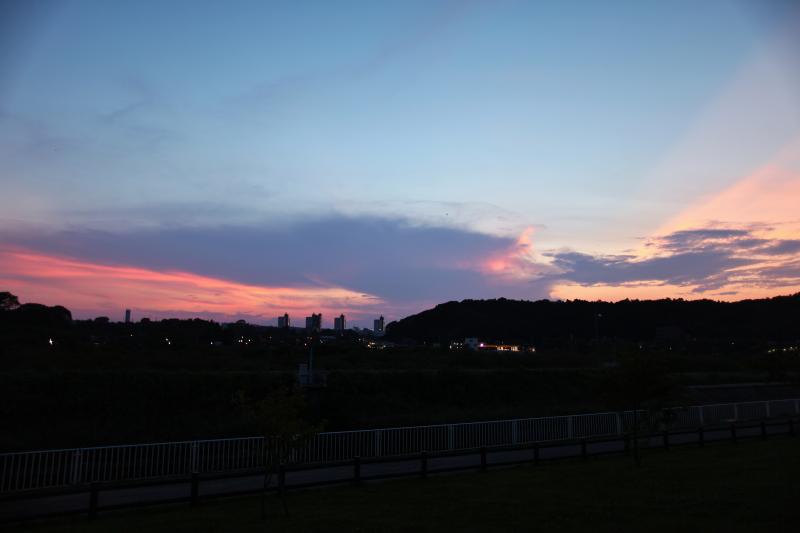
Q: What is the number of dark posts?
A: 14